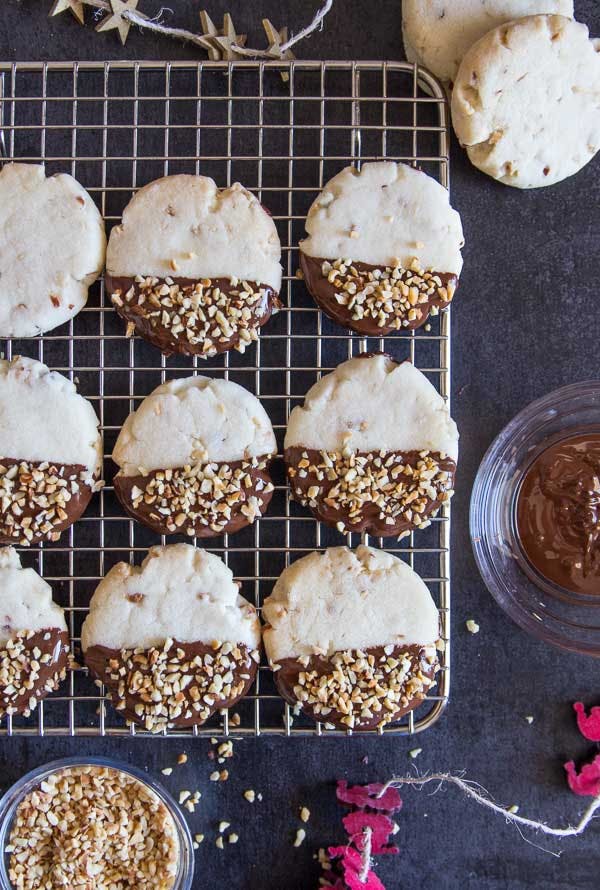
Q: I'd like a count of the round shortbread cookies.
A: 11